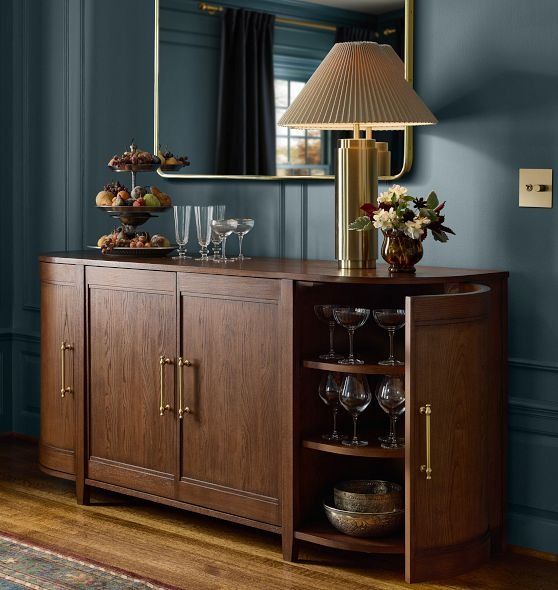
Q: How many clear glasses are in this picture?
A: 12